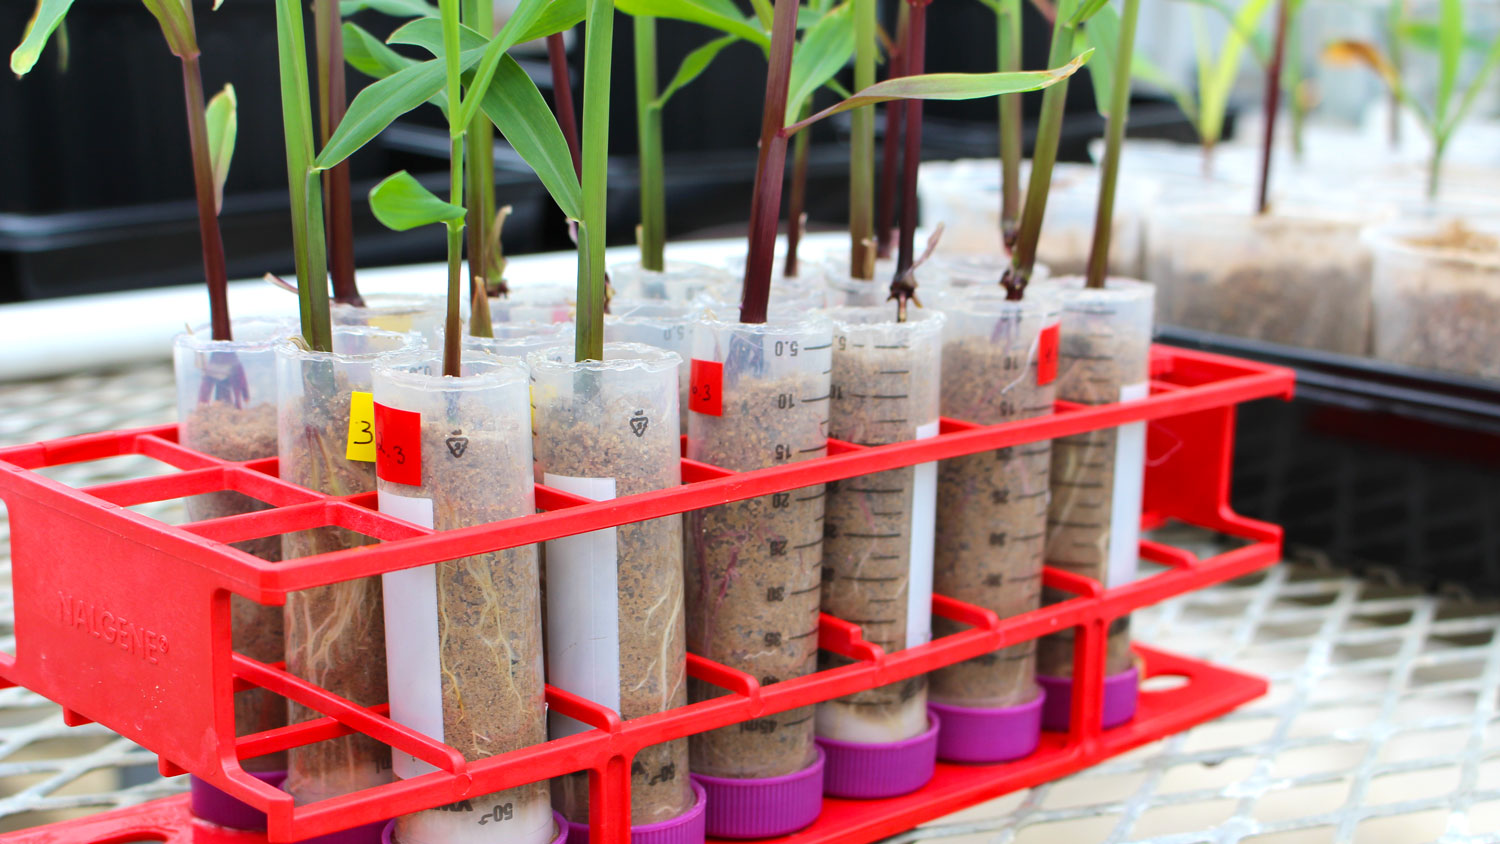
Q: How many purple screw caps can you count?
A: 8